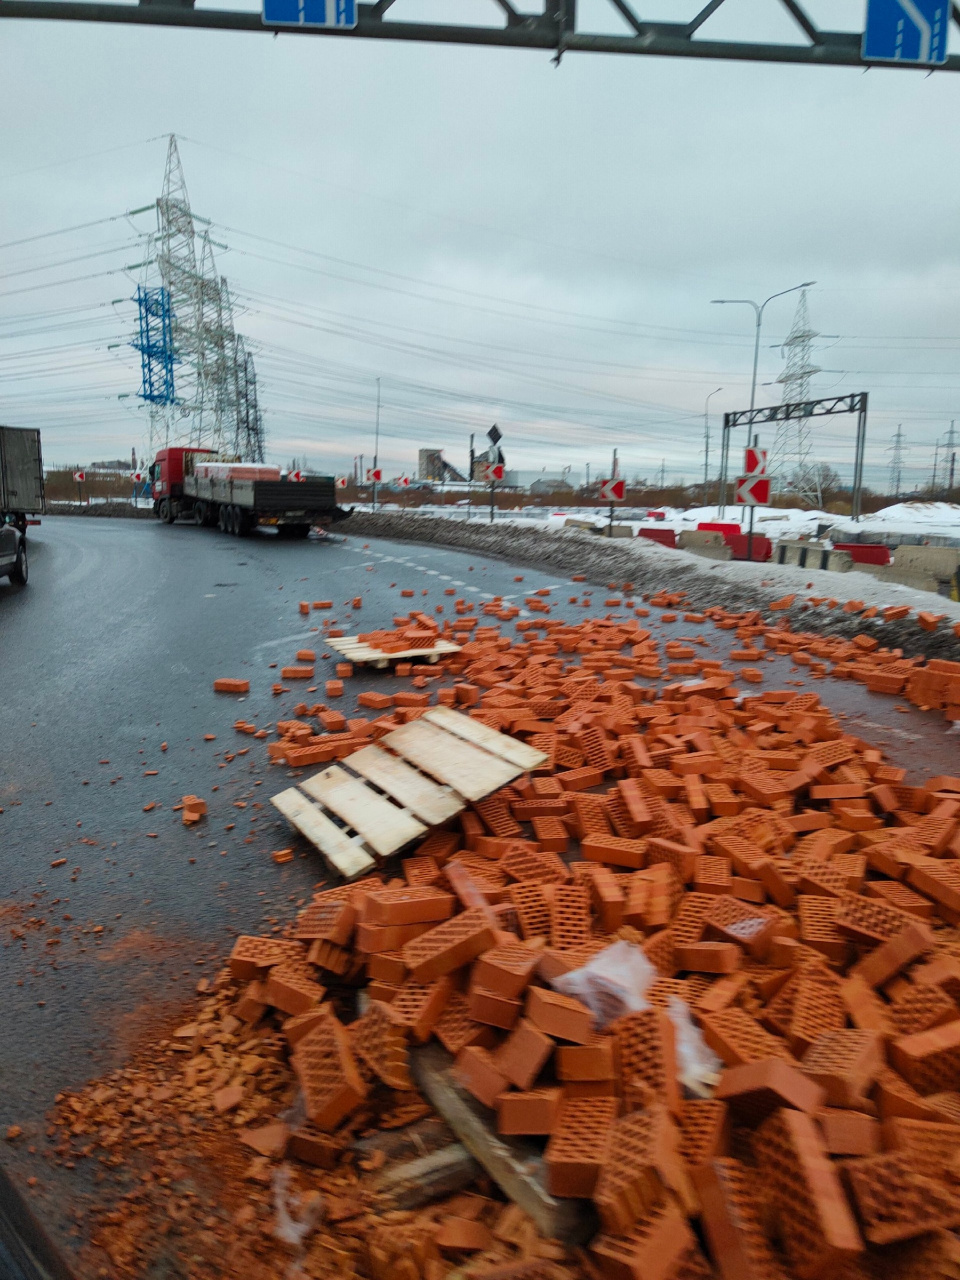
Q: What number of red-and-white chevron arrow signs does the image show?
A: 10